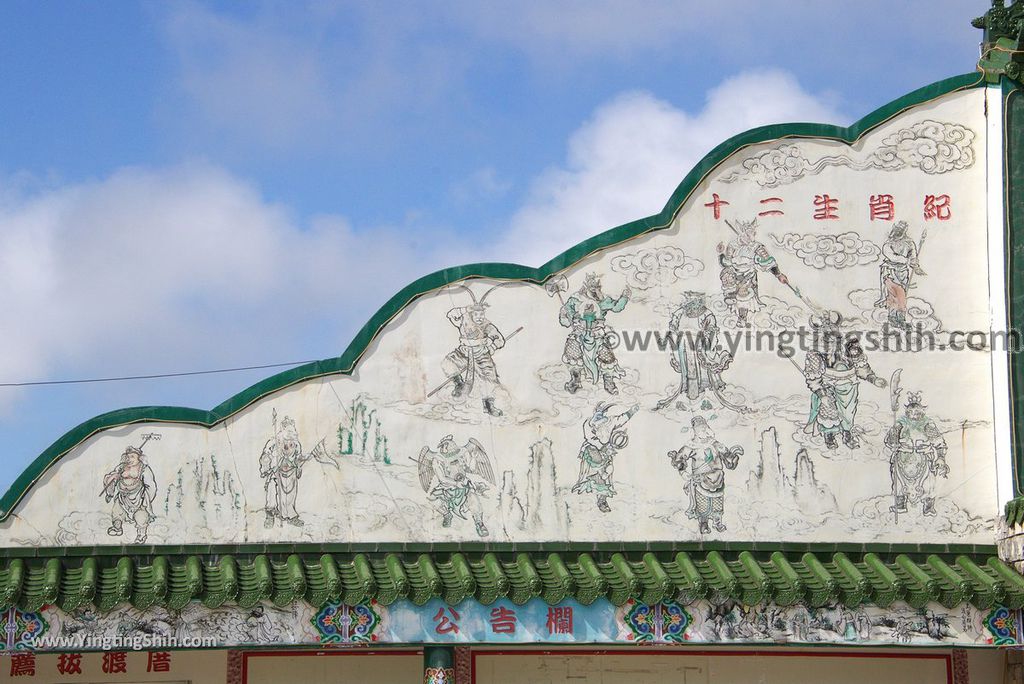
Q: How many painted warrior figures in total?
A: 12